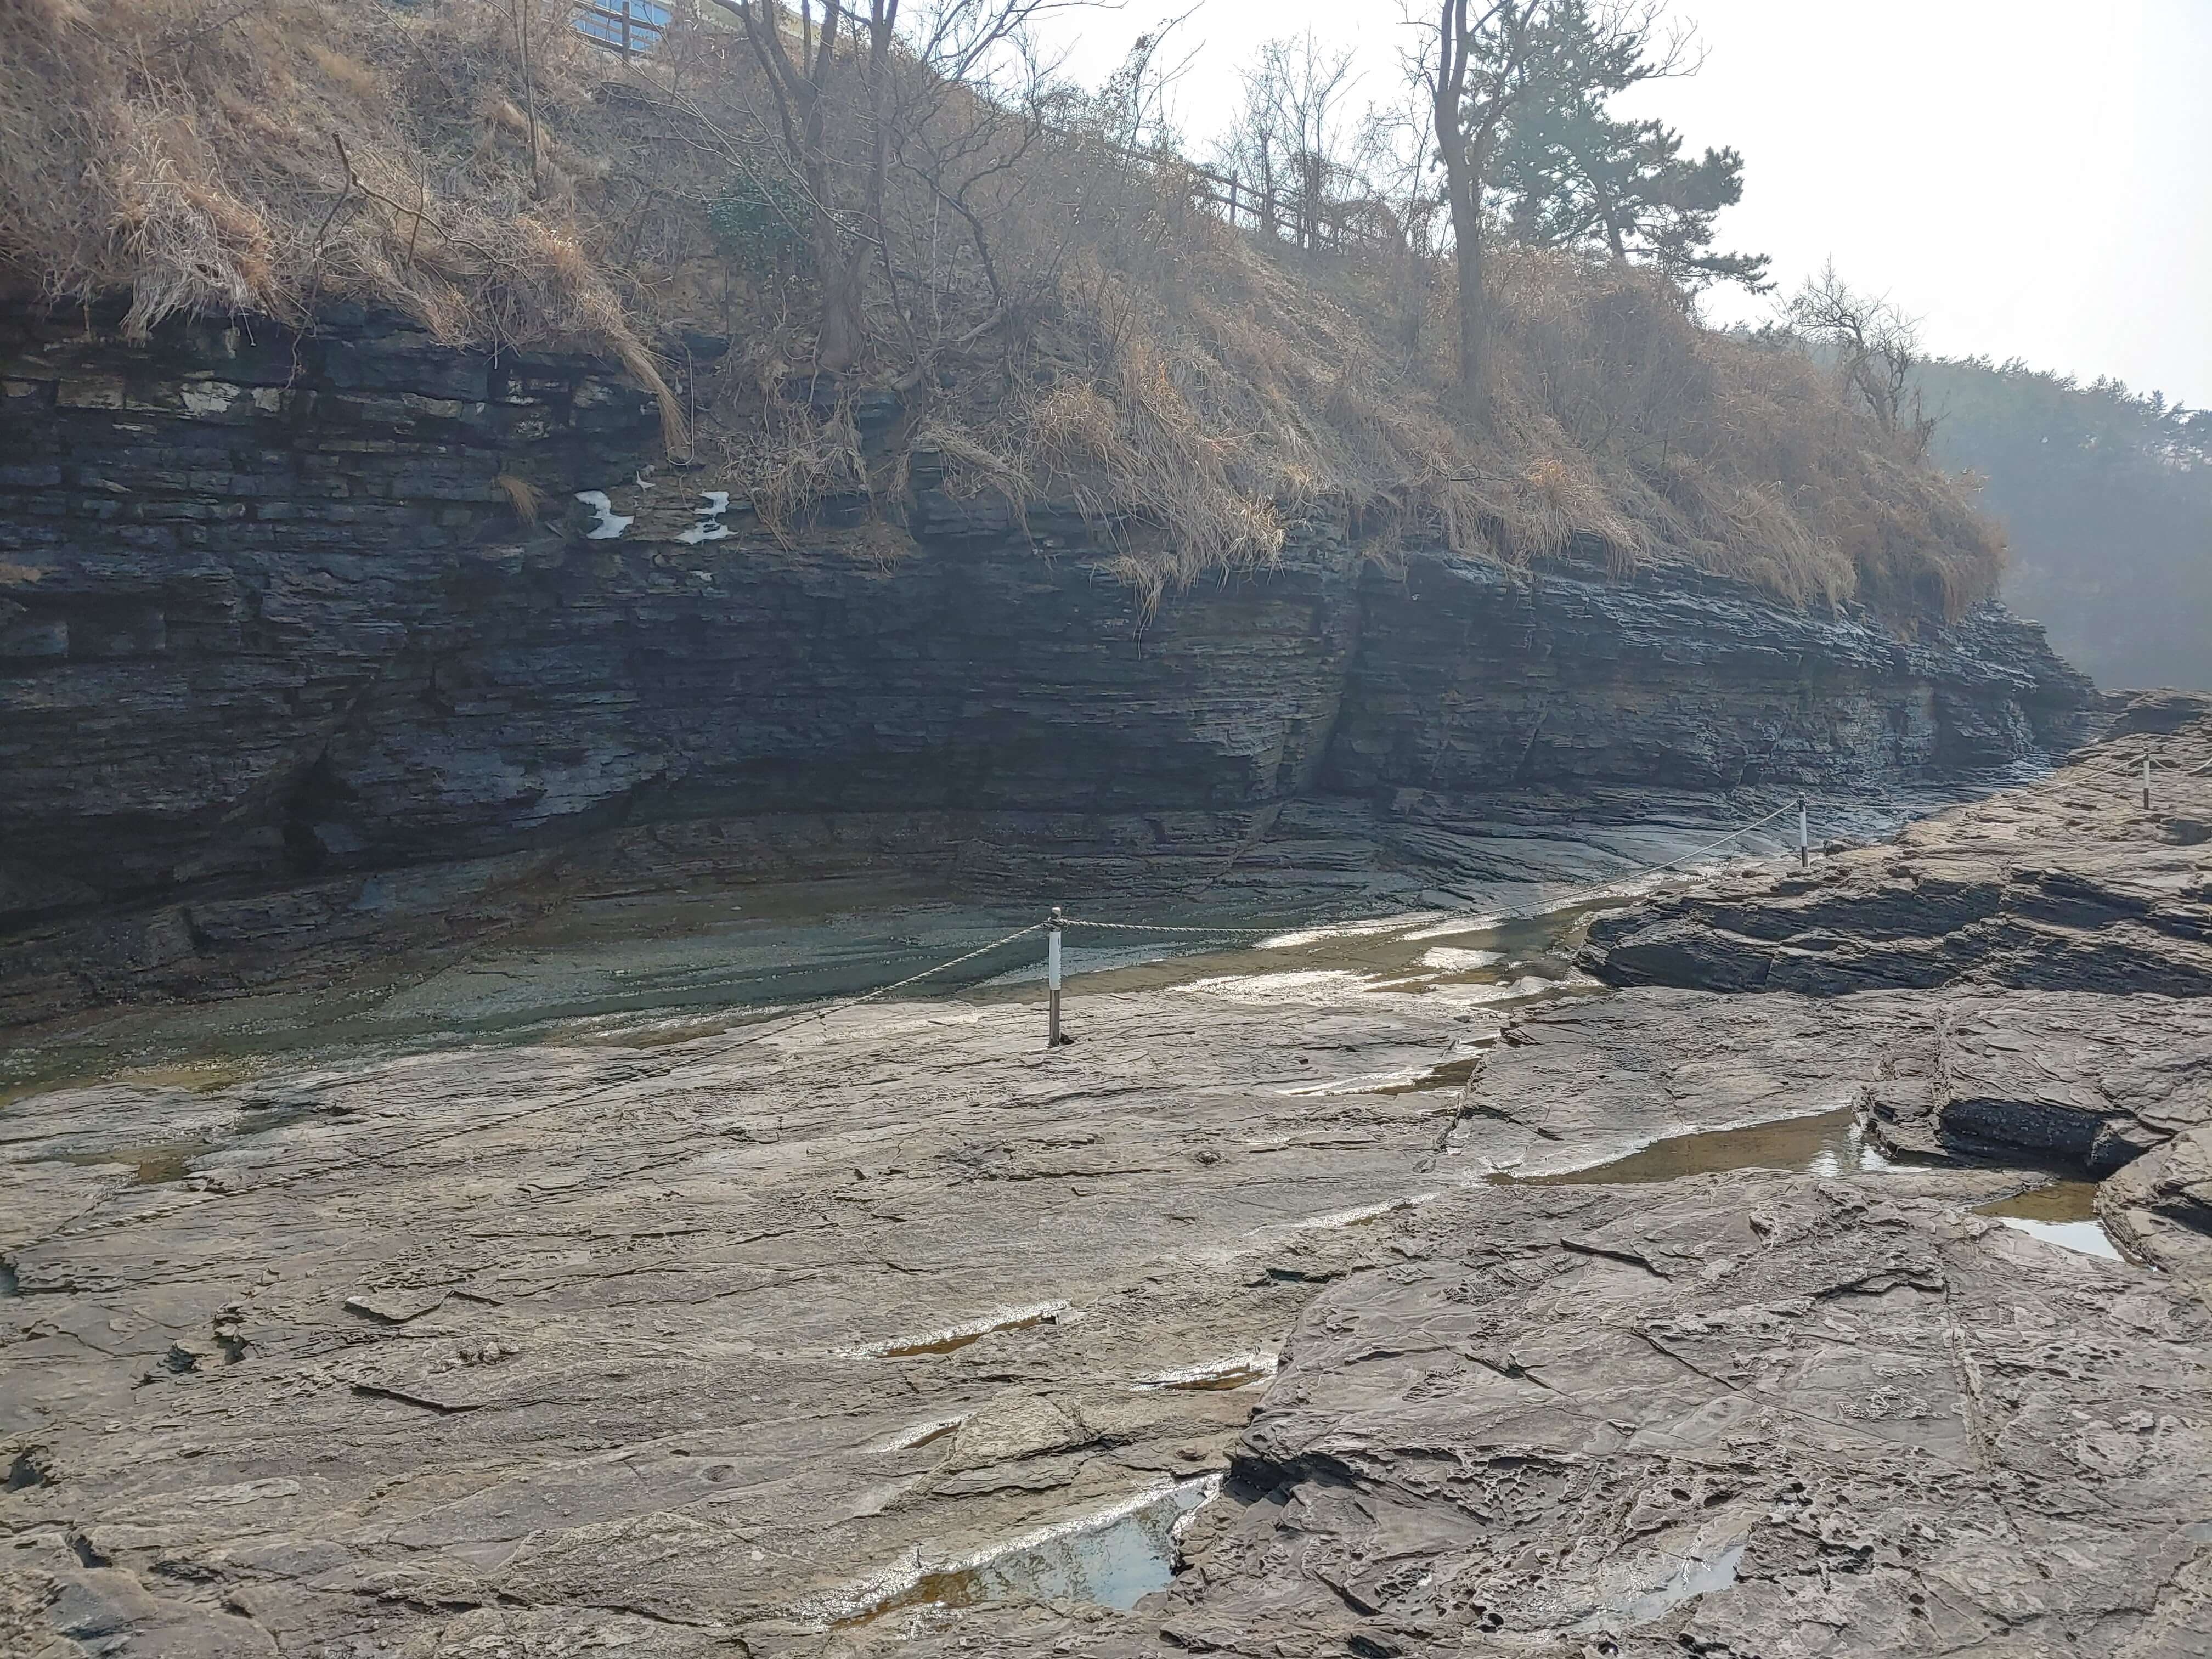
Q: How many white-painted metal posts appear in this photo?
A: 3